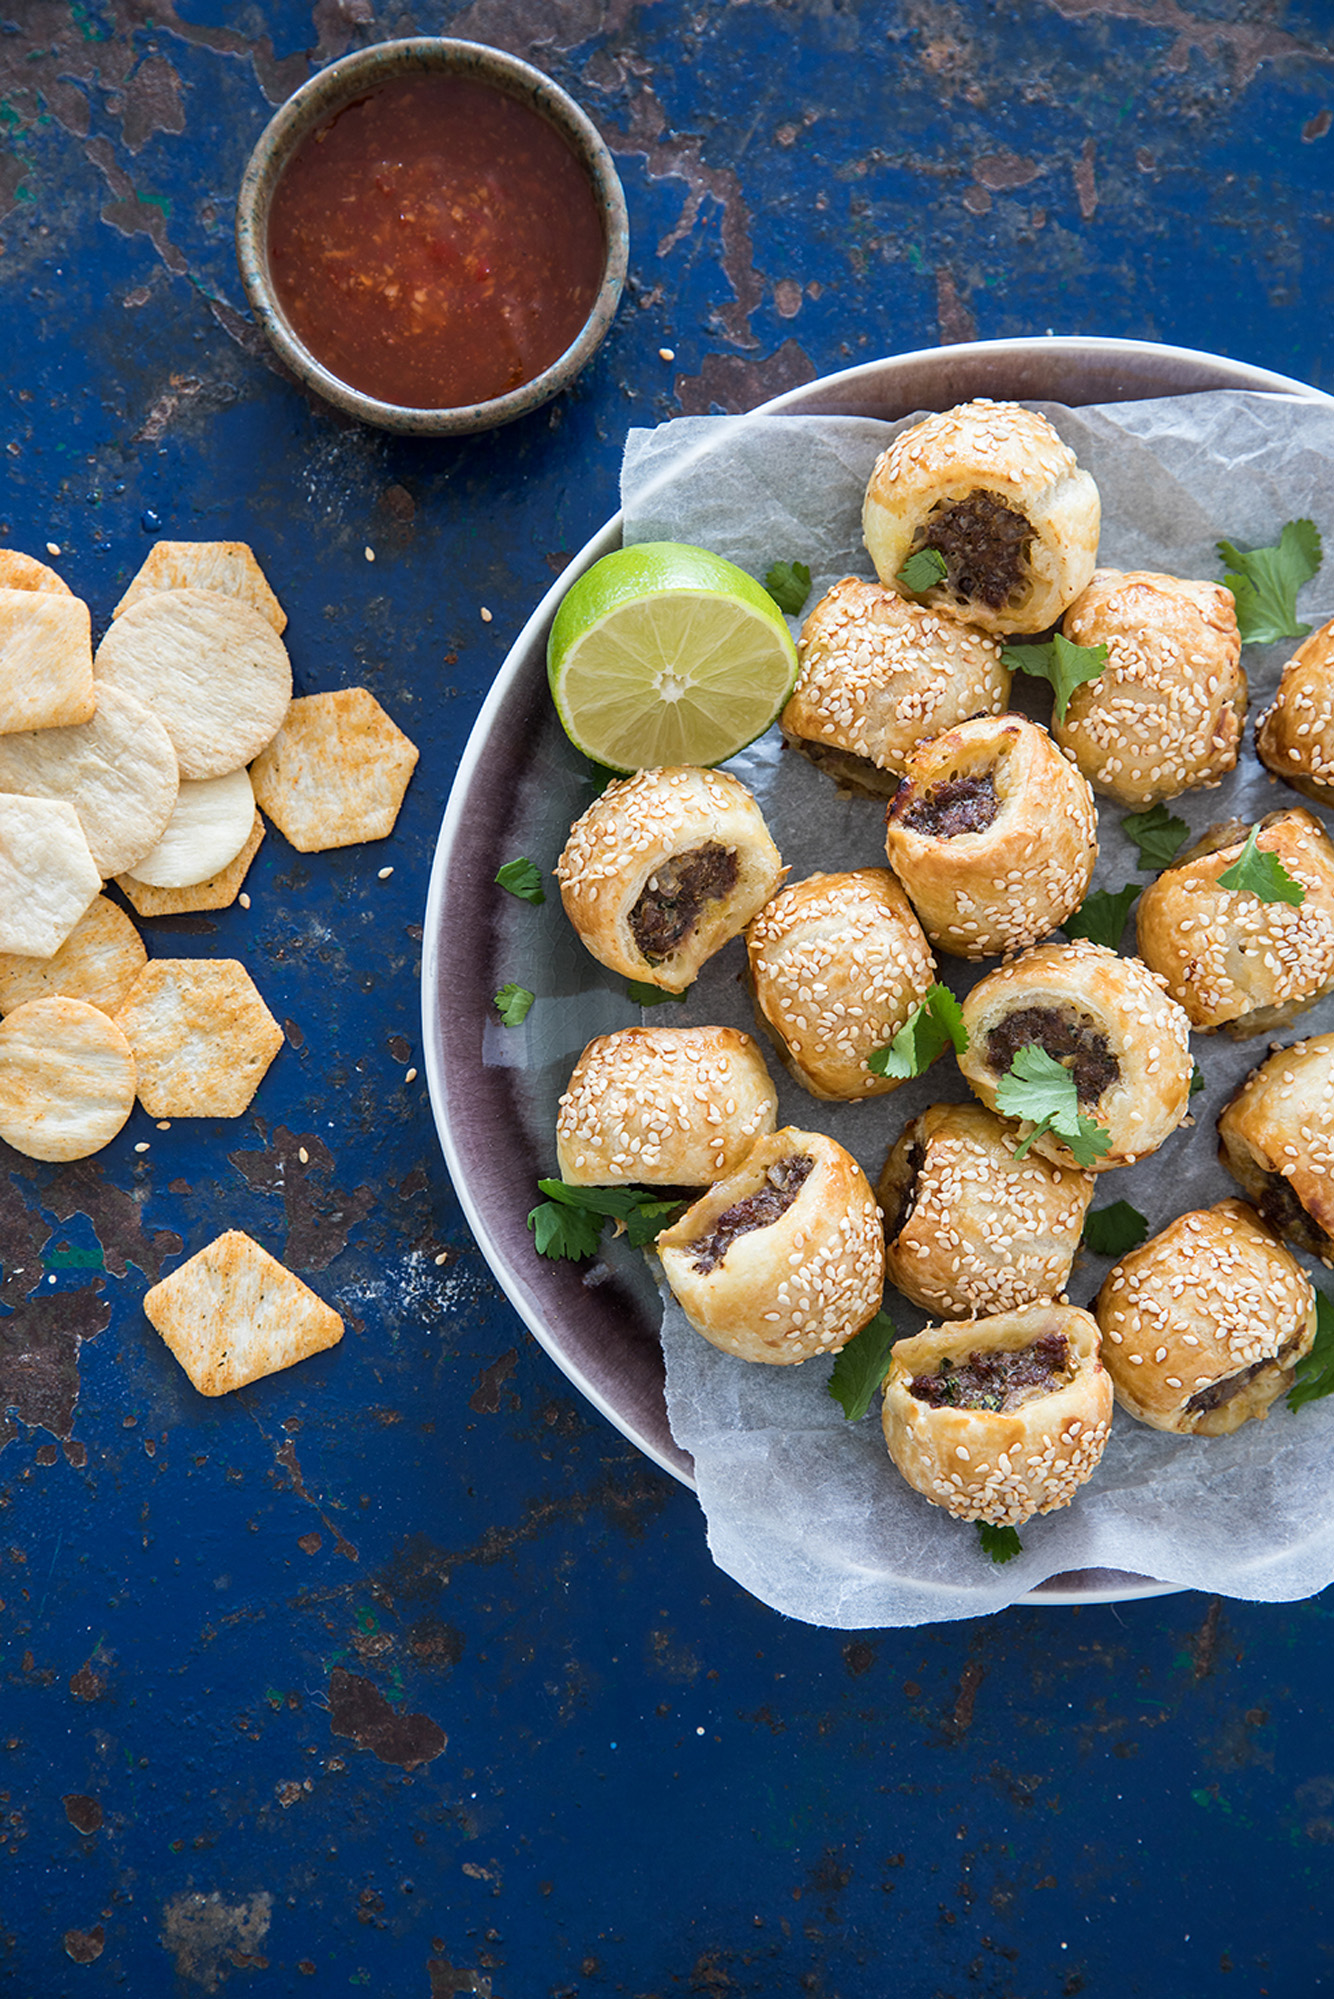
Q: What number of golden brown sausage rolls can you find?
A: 15